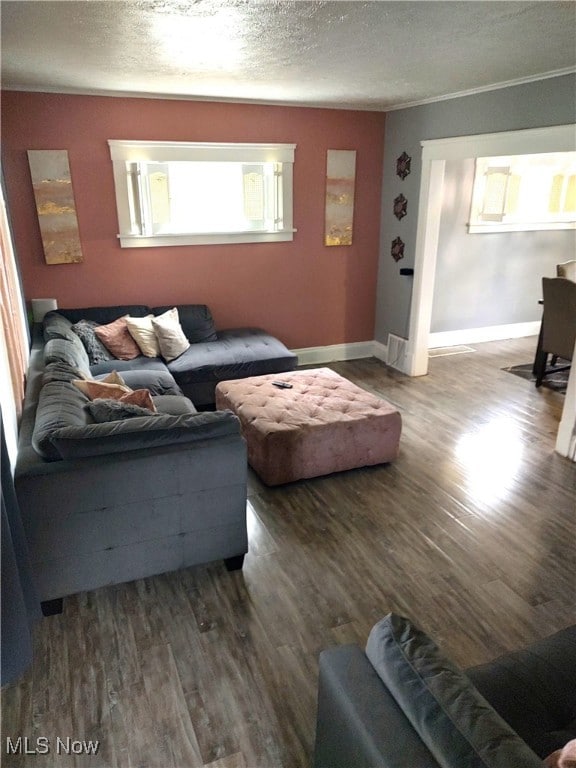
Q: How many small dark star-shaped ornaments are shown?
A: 3